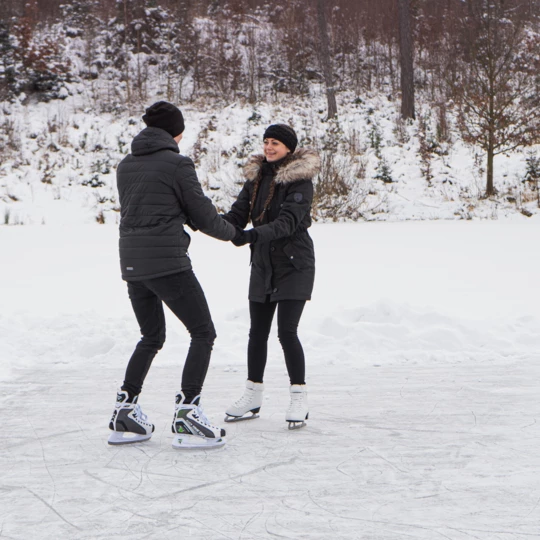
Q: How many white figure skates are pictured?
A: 2